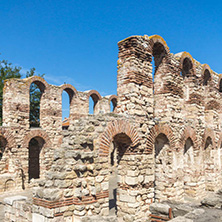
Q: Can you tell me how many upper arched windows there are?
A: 8